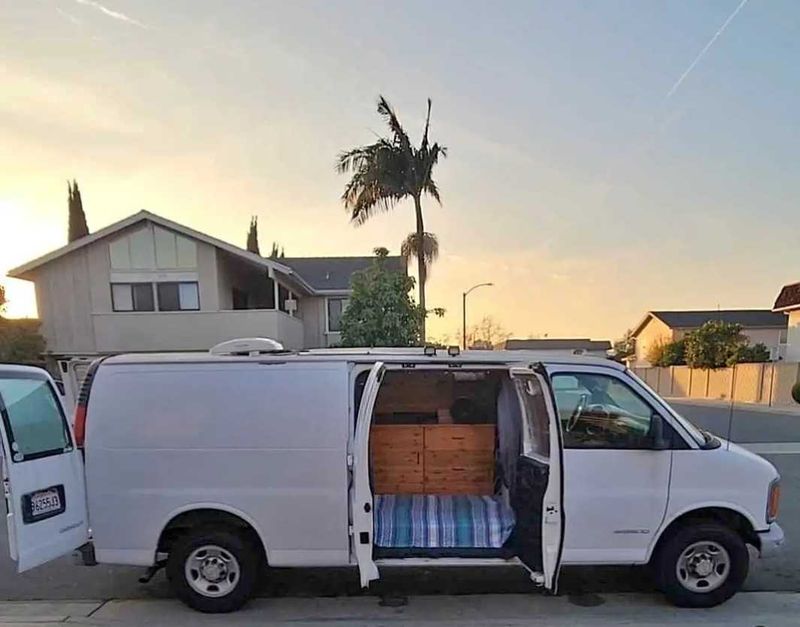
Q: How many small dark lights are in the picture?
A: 2